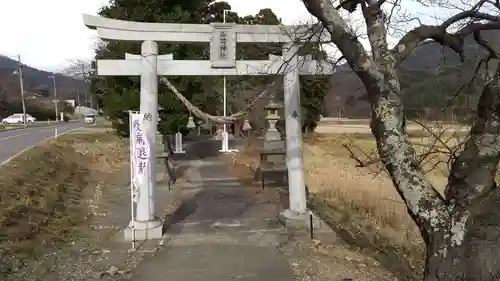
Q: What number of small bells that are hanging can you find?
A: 2